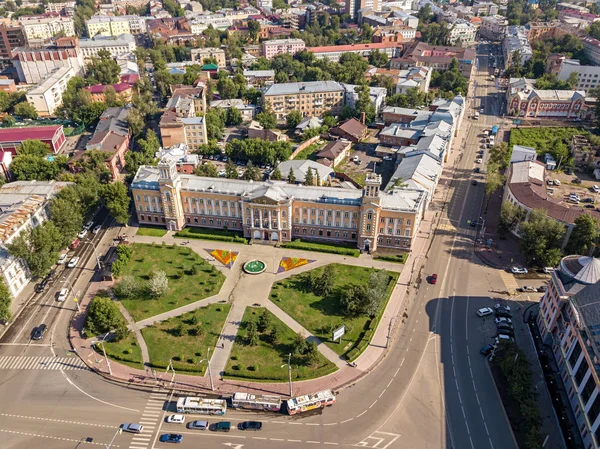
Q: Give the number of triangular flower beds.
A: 2